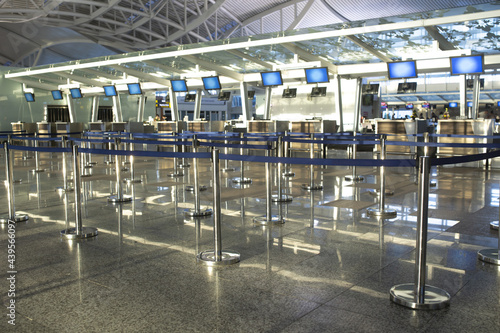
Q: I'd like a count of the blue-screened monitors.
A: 11